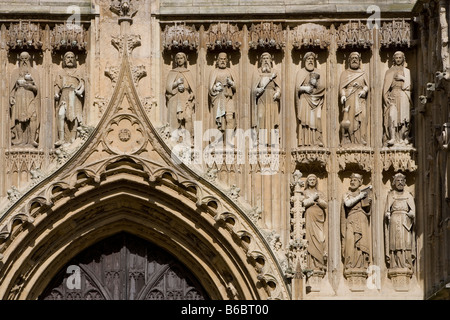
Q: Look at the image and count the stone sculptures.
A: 11